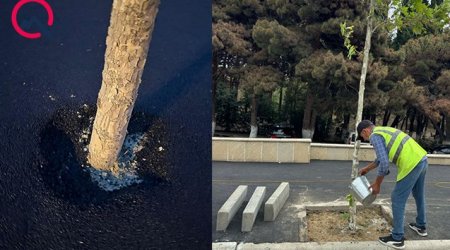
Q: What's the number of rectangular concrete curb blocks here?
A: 3